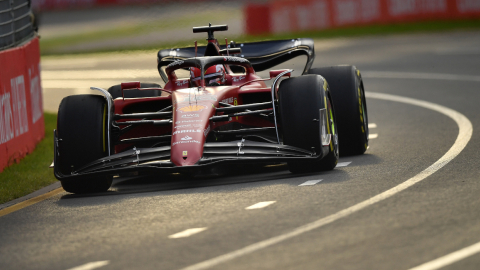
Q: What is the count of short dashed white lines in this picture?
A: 7